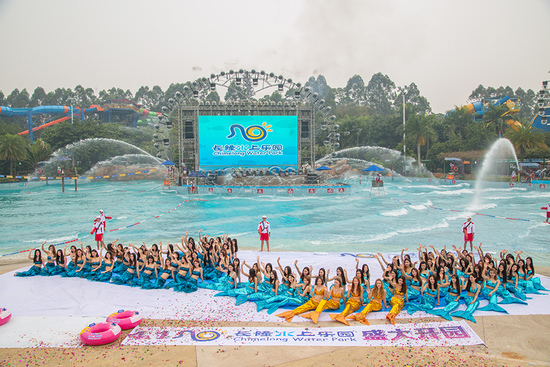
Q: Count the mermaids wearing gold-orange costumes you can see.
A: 5